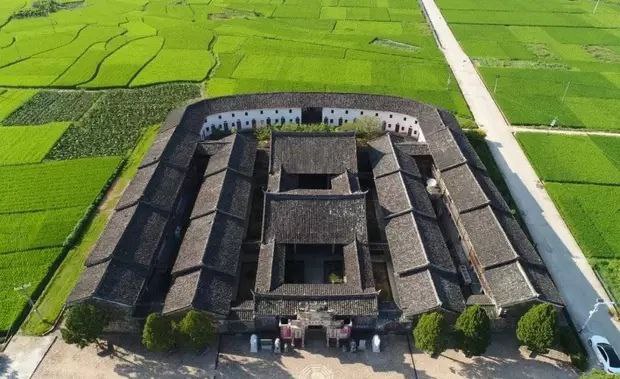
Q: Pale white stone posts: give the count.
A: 2